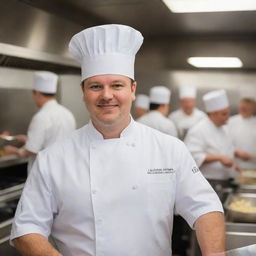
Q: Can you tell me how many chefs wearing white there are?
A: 7